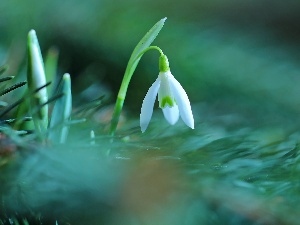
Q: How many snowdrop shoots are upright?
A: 2